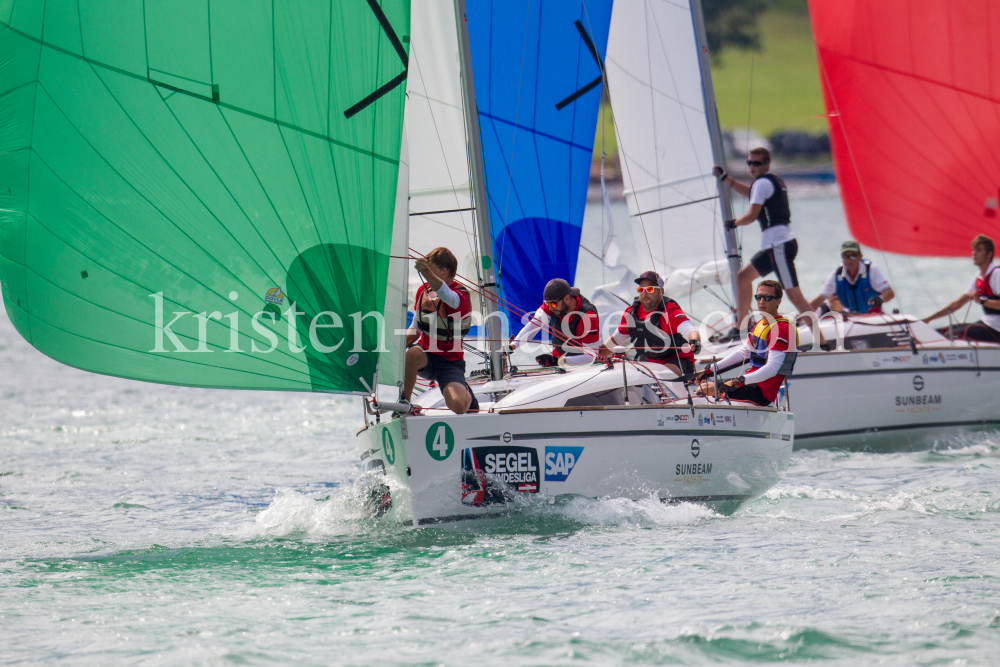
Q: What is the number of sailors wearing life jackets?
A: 7